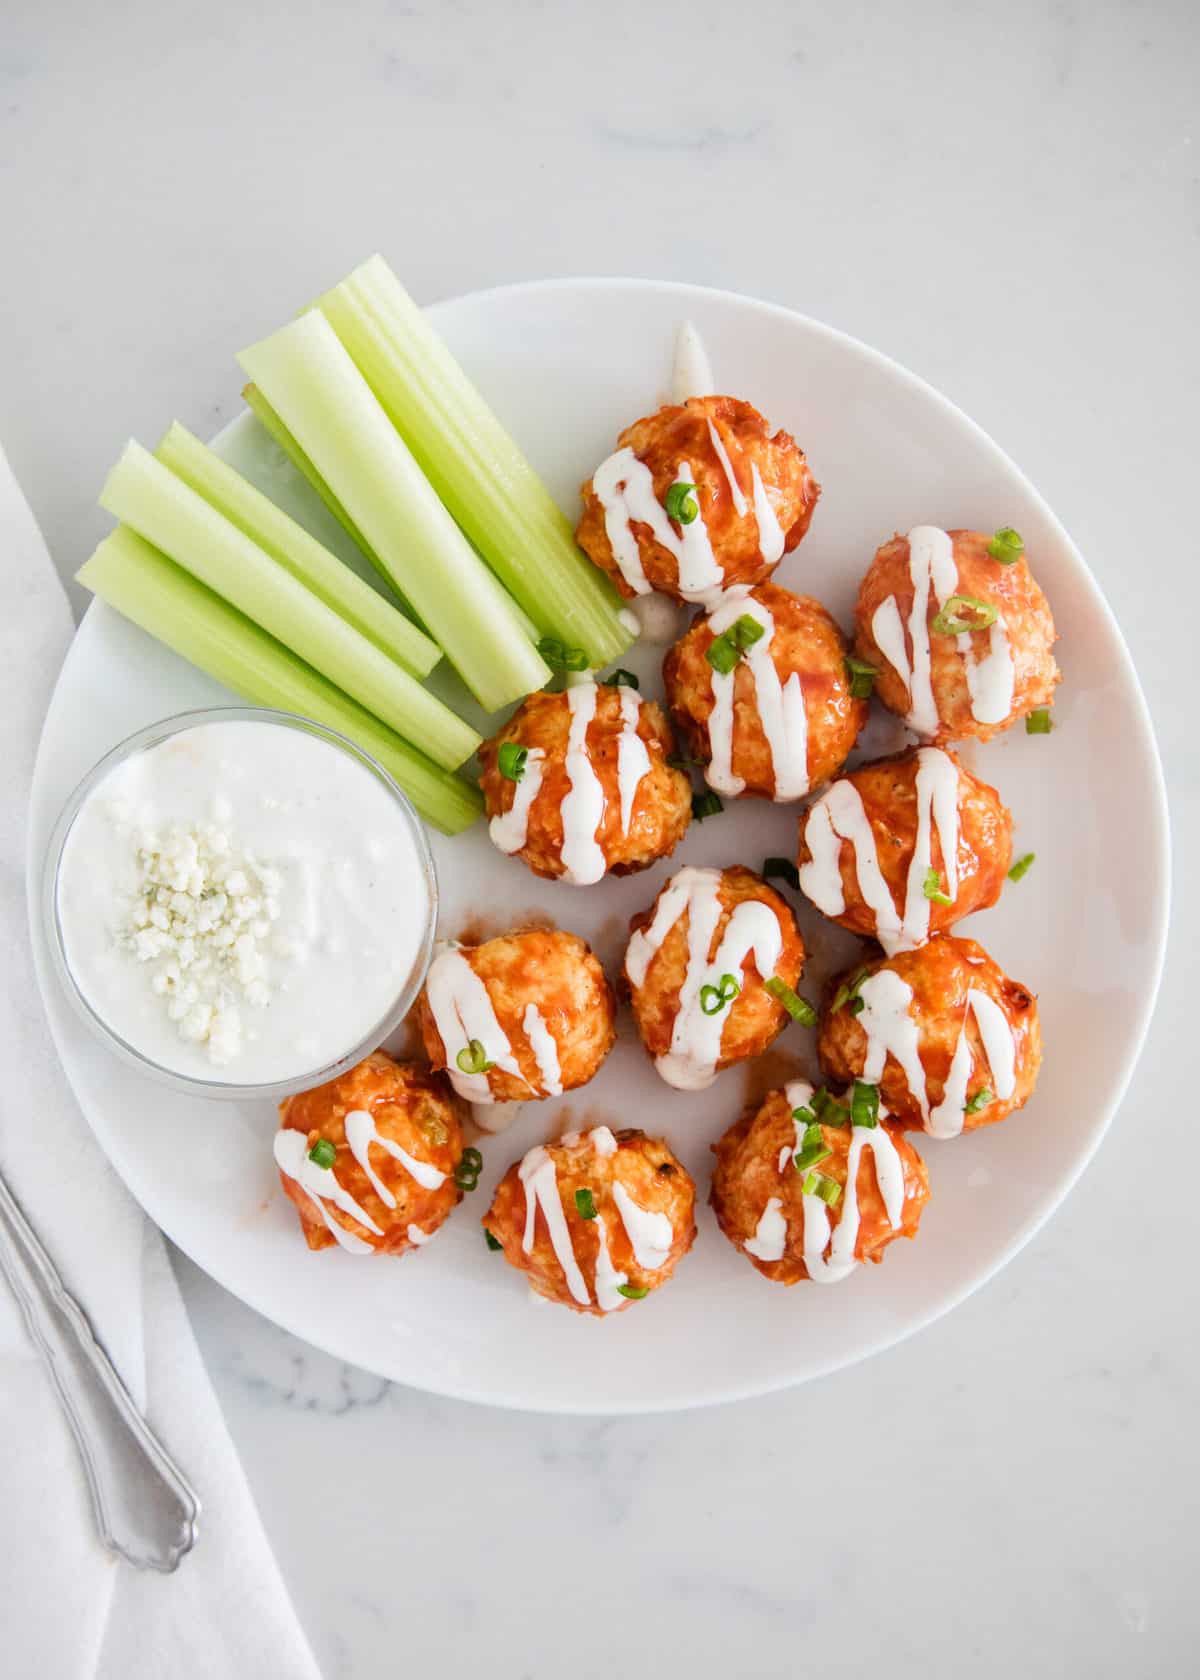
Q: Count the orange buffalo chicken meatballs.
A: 11